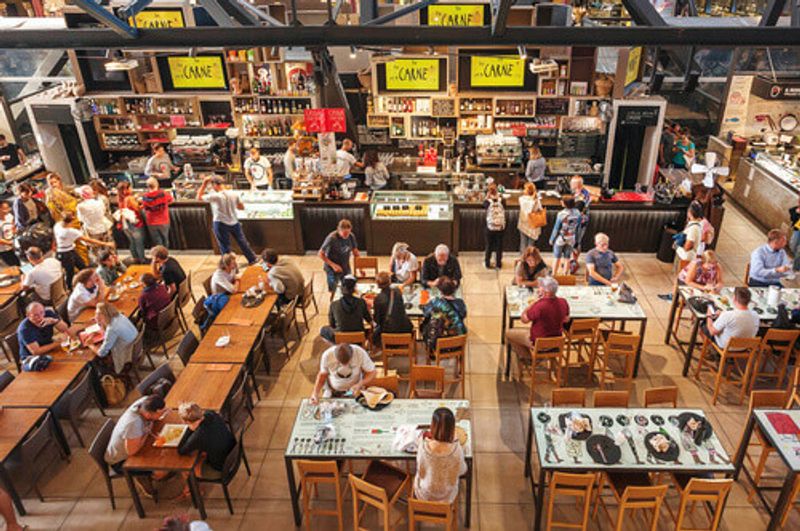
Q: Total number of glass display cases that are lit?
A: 2